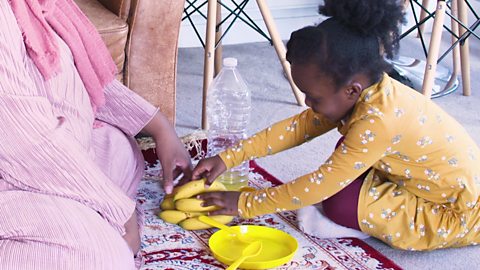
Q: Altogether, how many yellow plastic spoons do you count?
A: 2